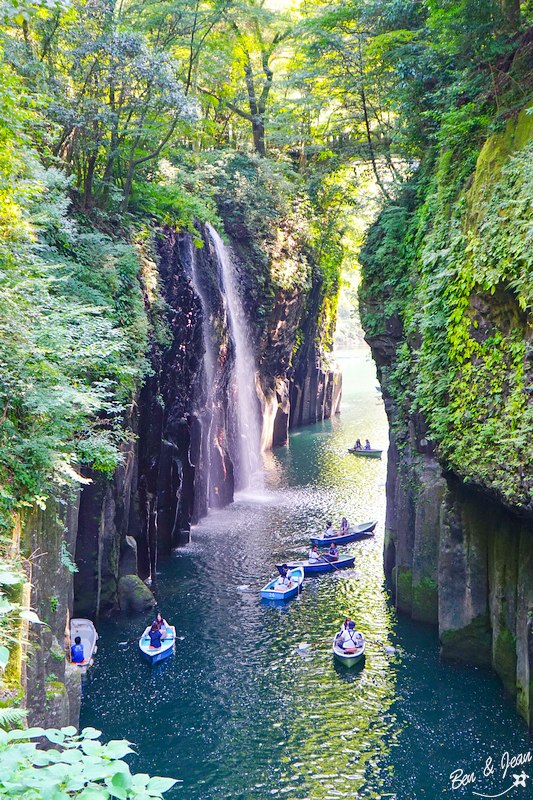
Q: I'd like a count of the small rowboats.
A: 7